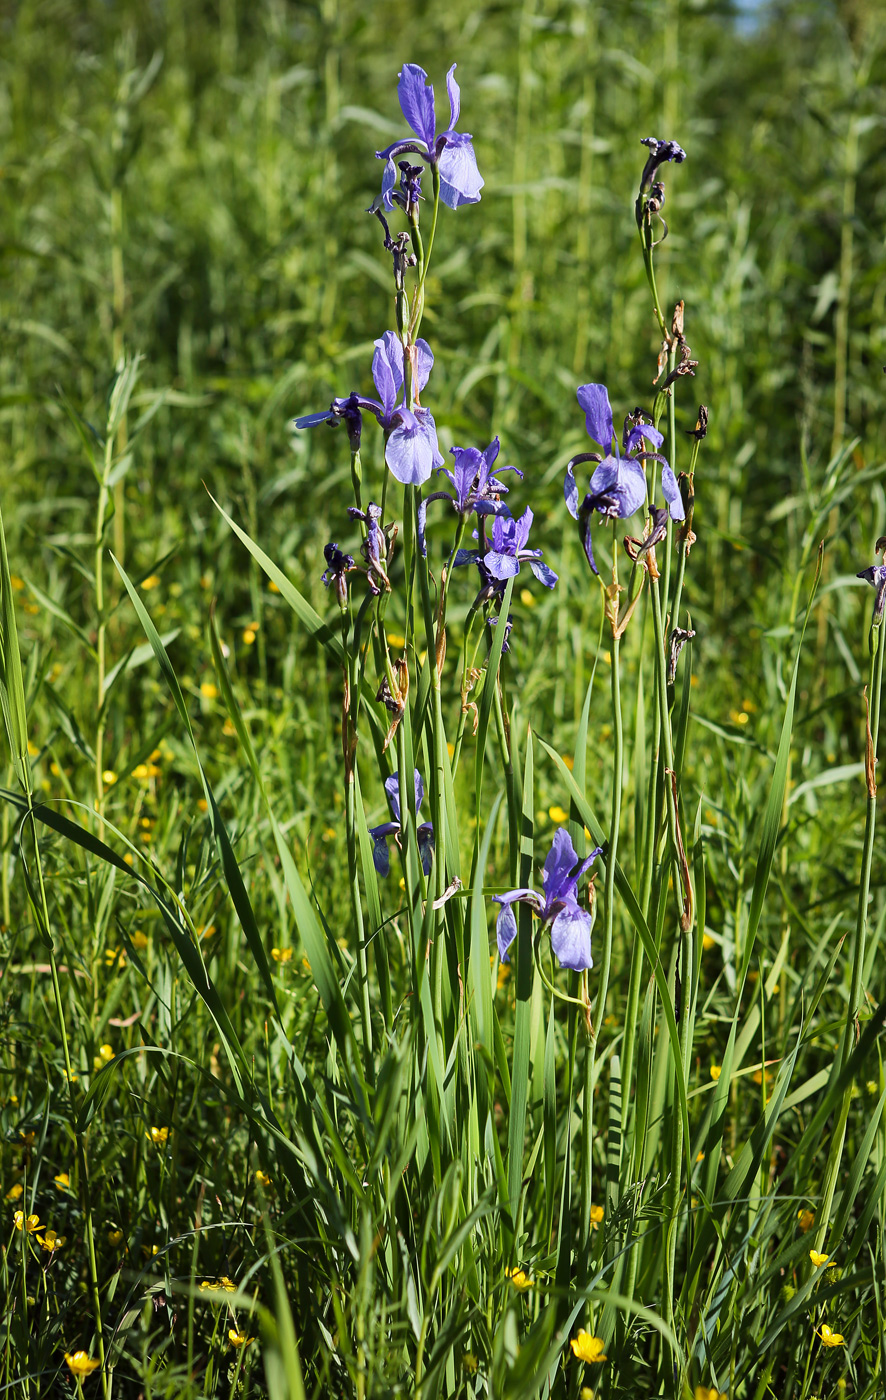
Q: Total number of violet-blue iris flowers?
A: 7